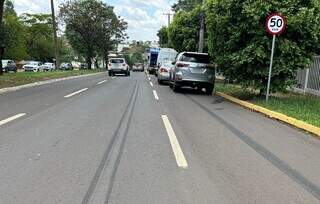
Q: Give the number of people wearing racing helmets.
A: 0